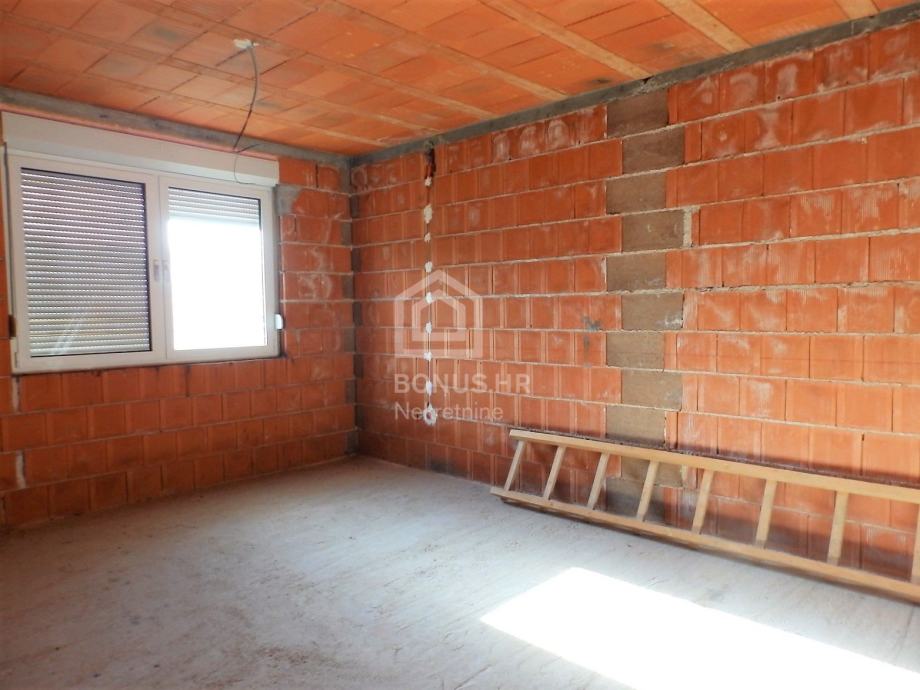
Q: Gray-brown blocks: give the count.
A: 11